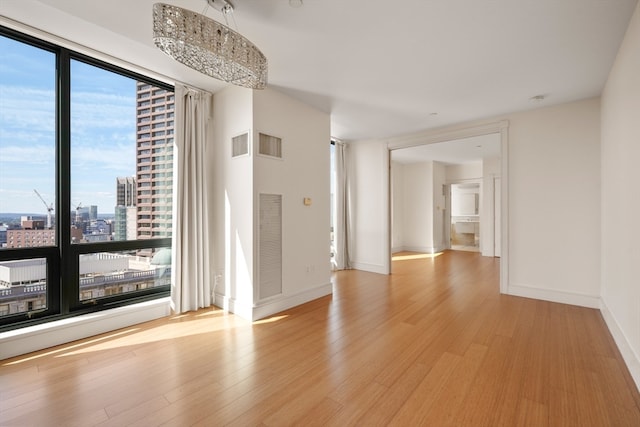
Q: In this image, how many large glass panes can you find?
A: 2